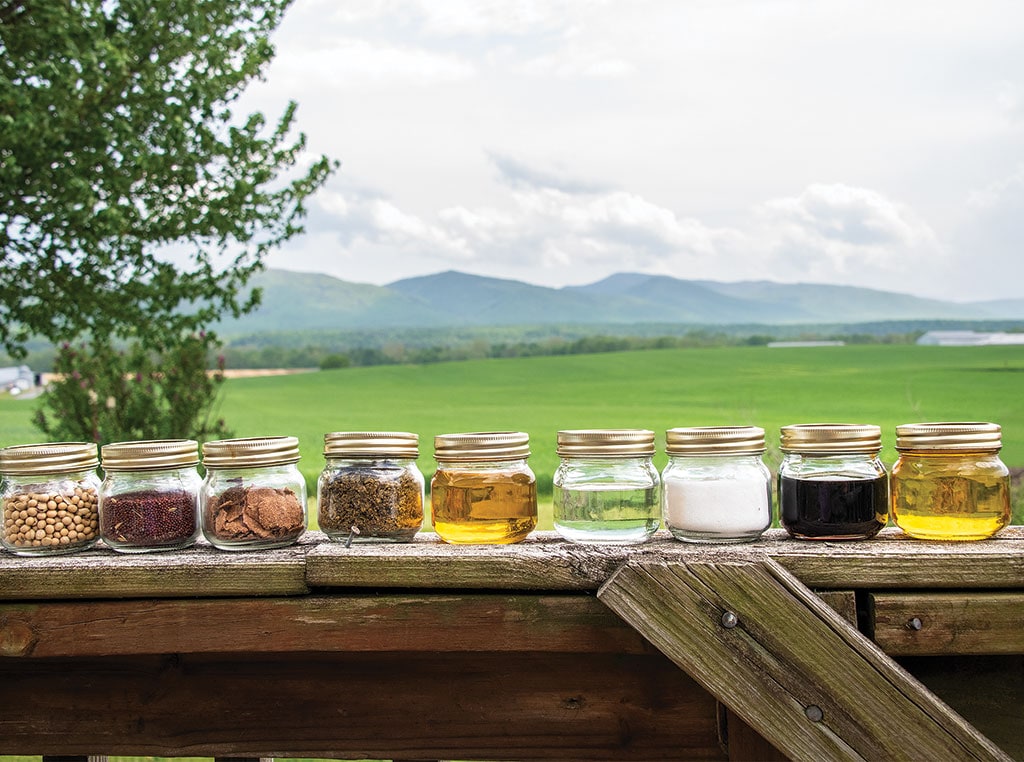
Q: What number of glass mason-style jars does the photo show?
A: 9